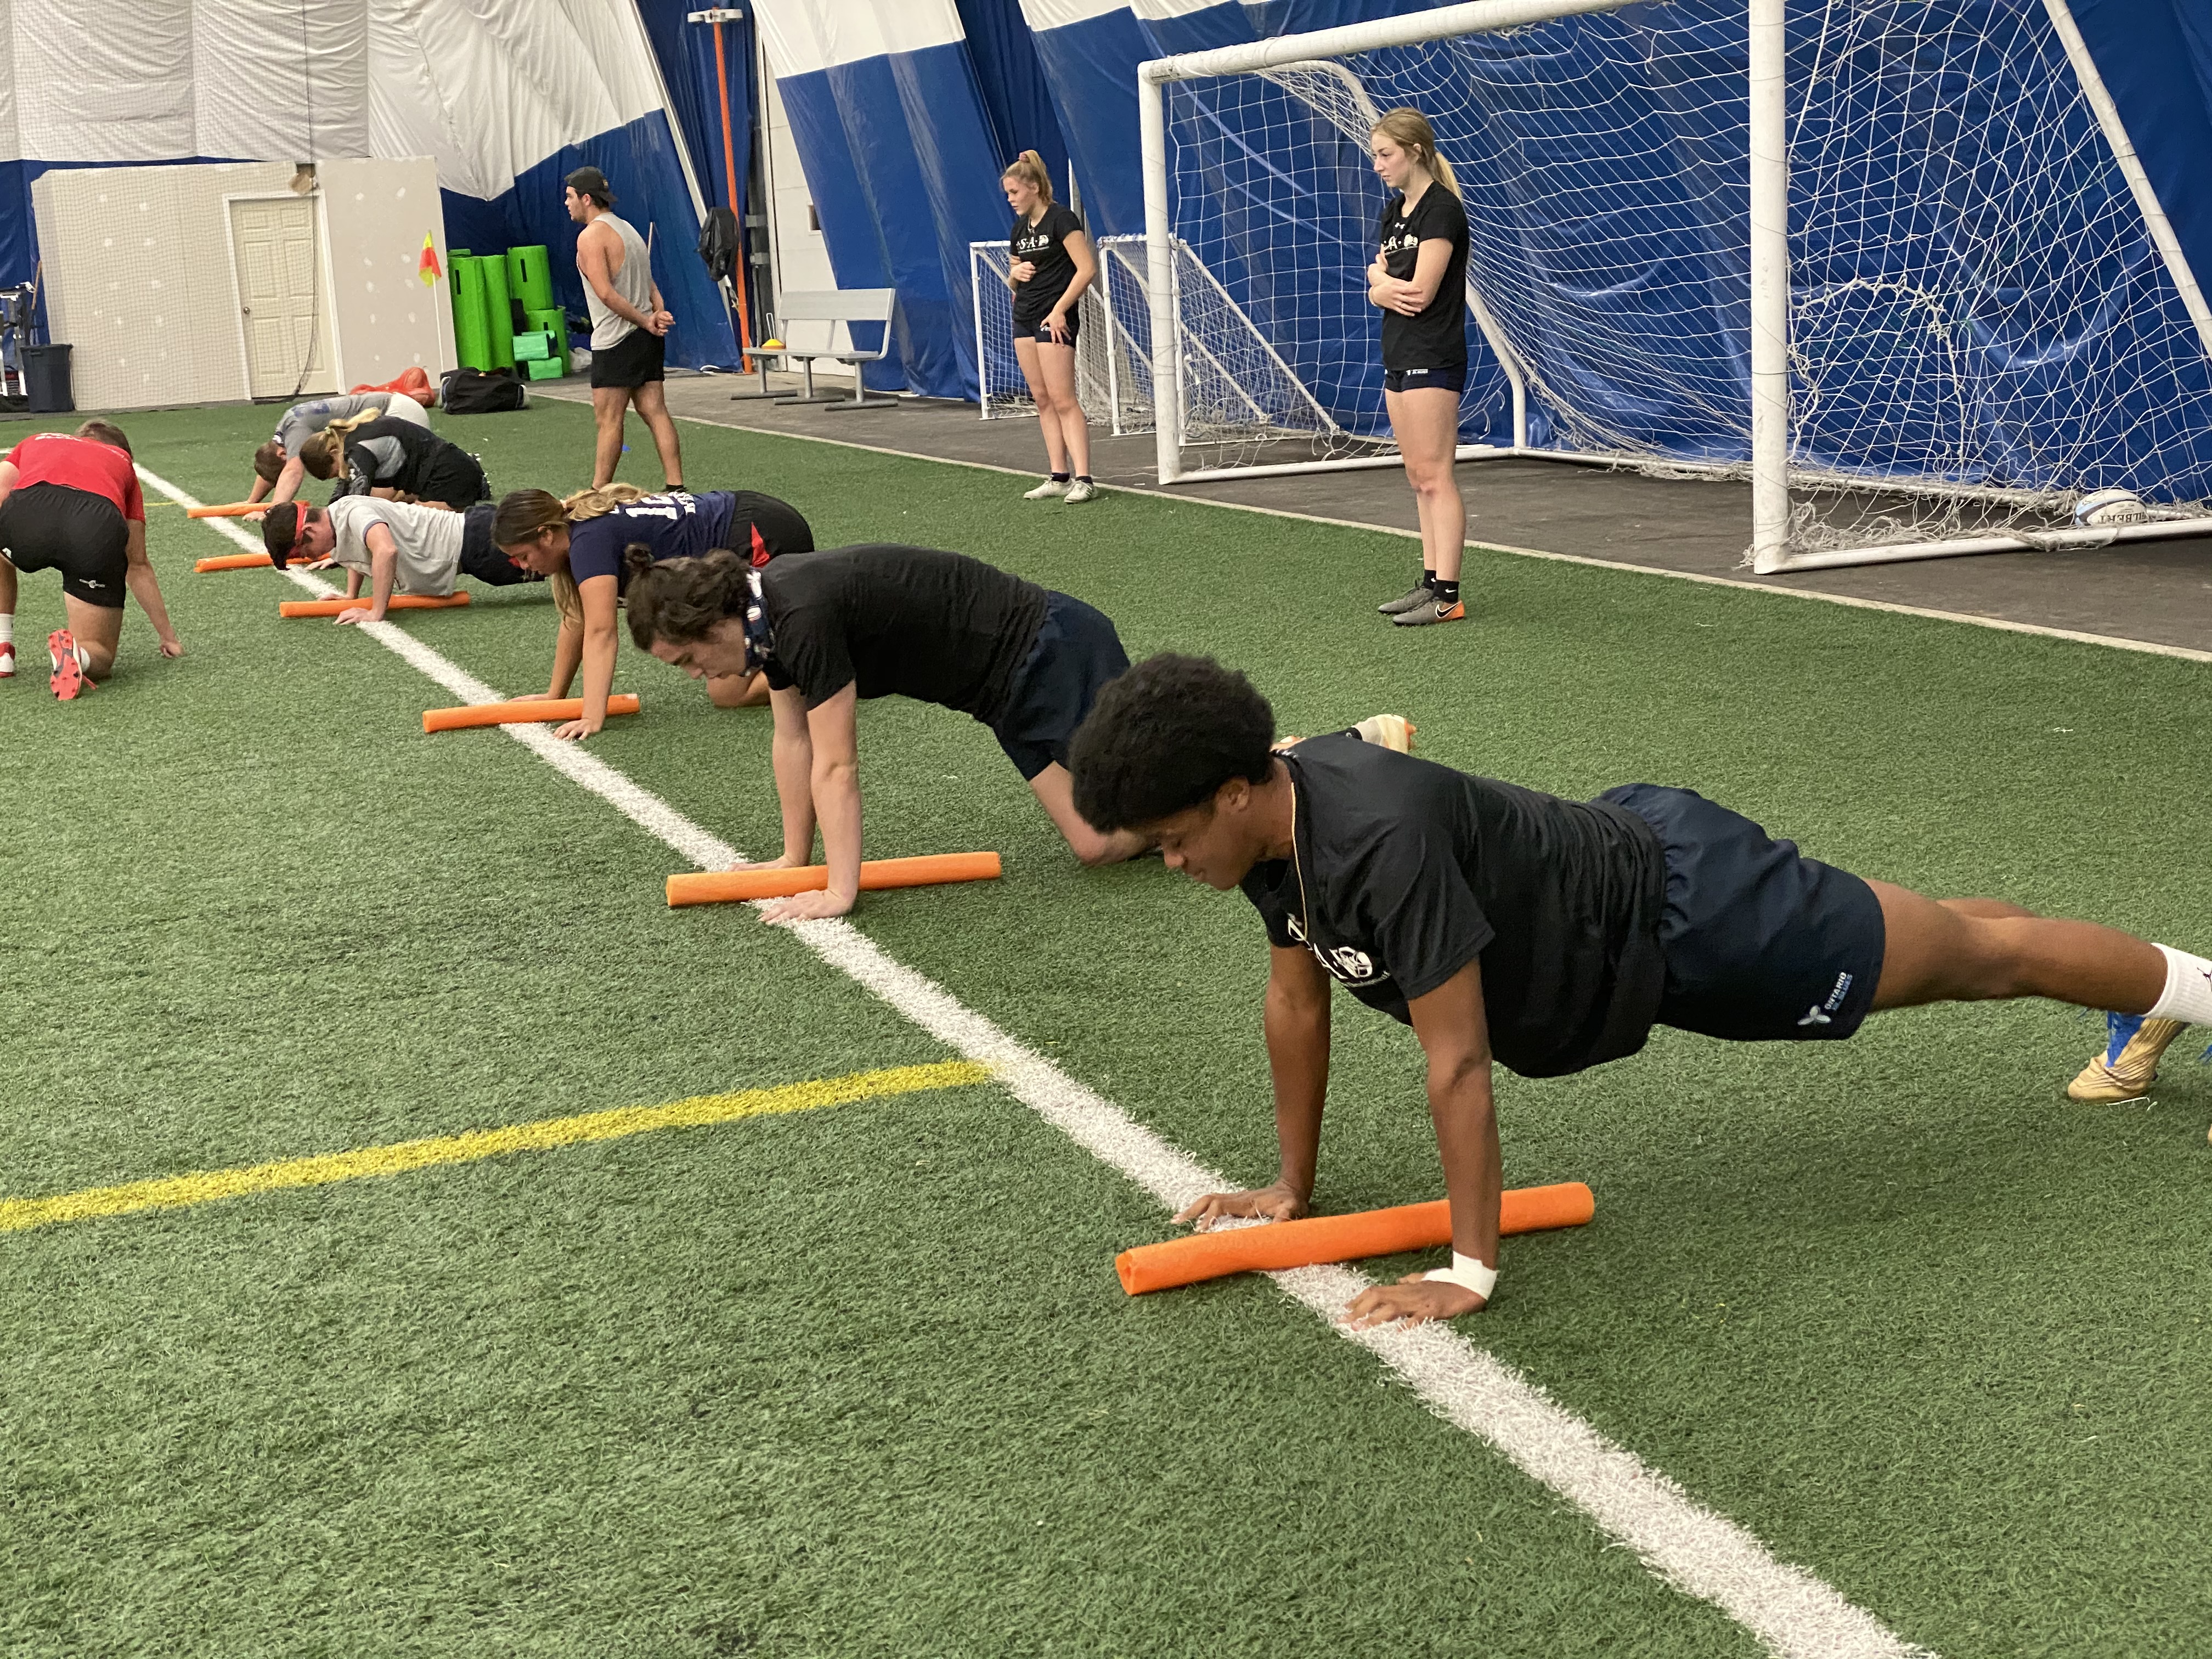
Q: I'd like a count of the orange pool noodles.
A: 6